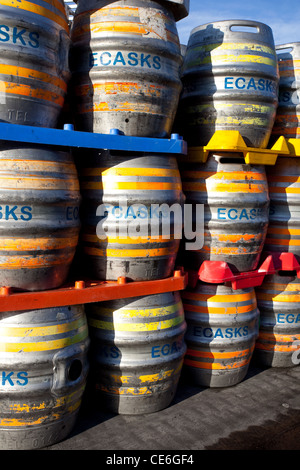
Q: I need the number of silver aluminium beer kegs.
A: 12